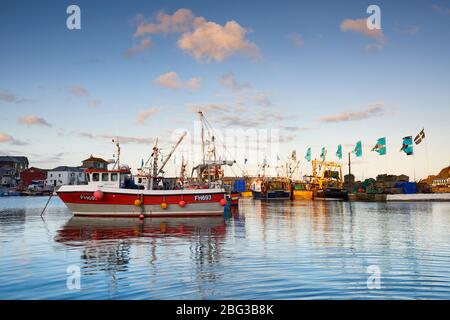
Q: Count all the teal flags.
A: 6